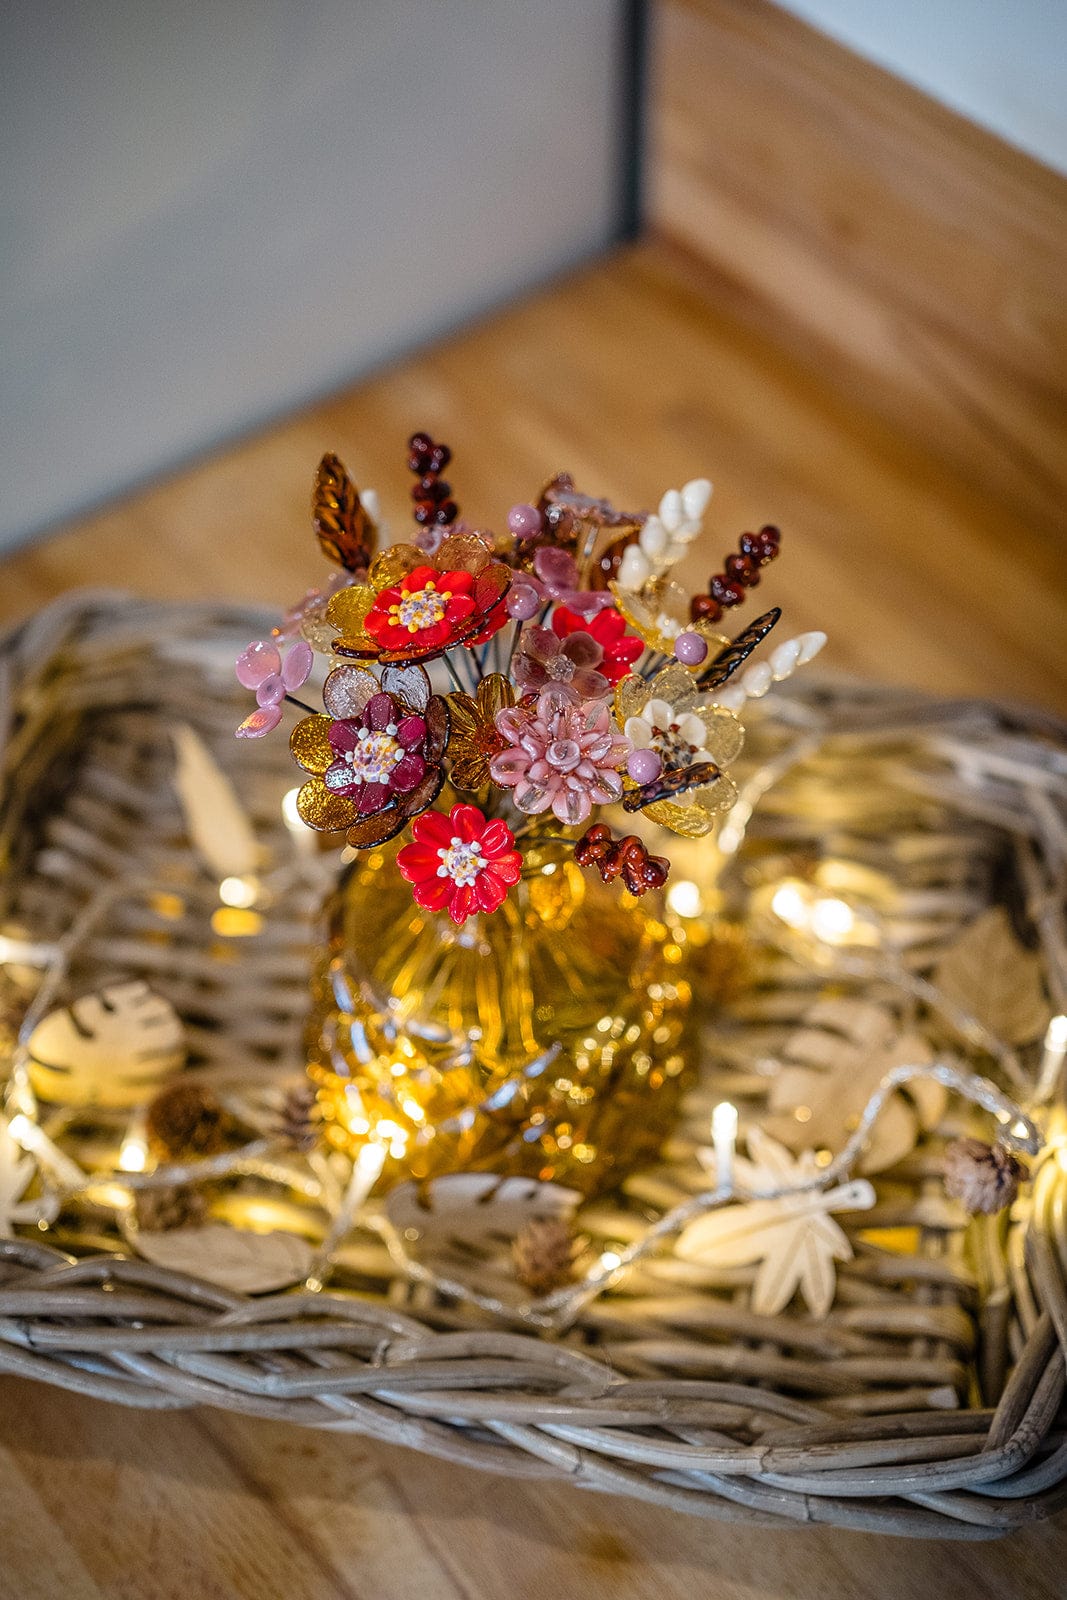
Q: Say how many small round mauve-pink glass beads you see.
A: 4